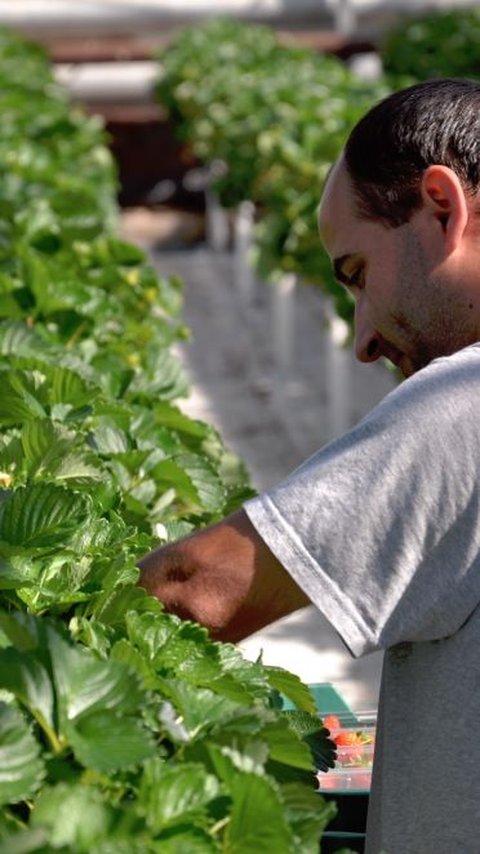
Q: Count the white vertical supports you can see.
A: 4